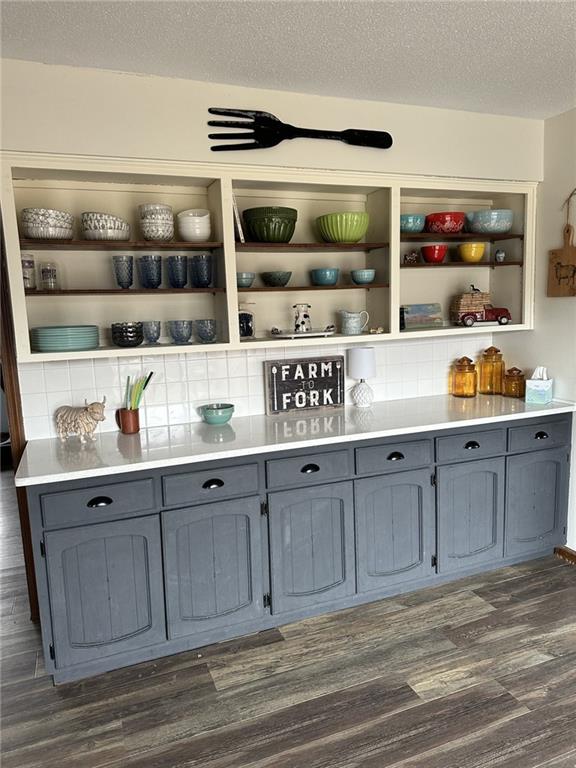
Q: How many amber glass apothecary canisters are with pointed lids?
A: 3